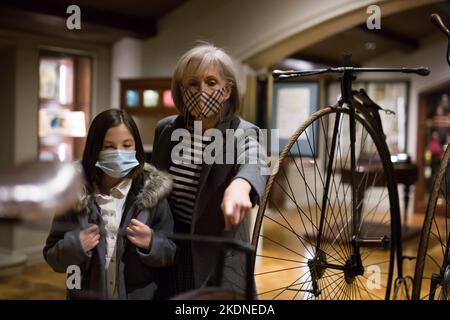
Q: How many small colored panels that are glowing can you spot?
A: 3